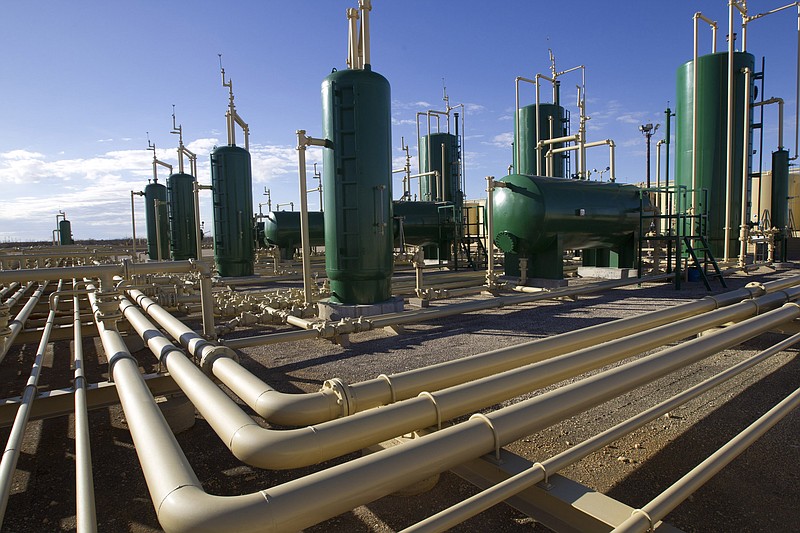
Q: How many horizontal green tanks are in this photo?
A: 3